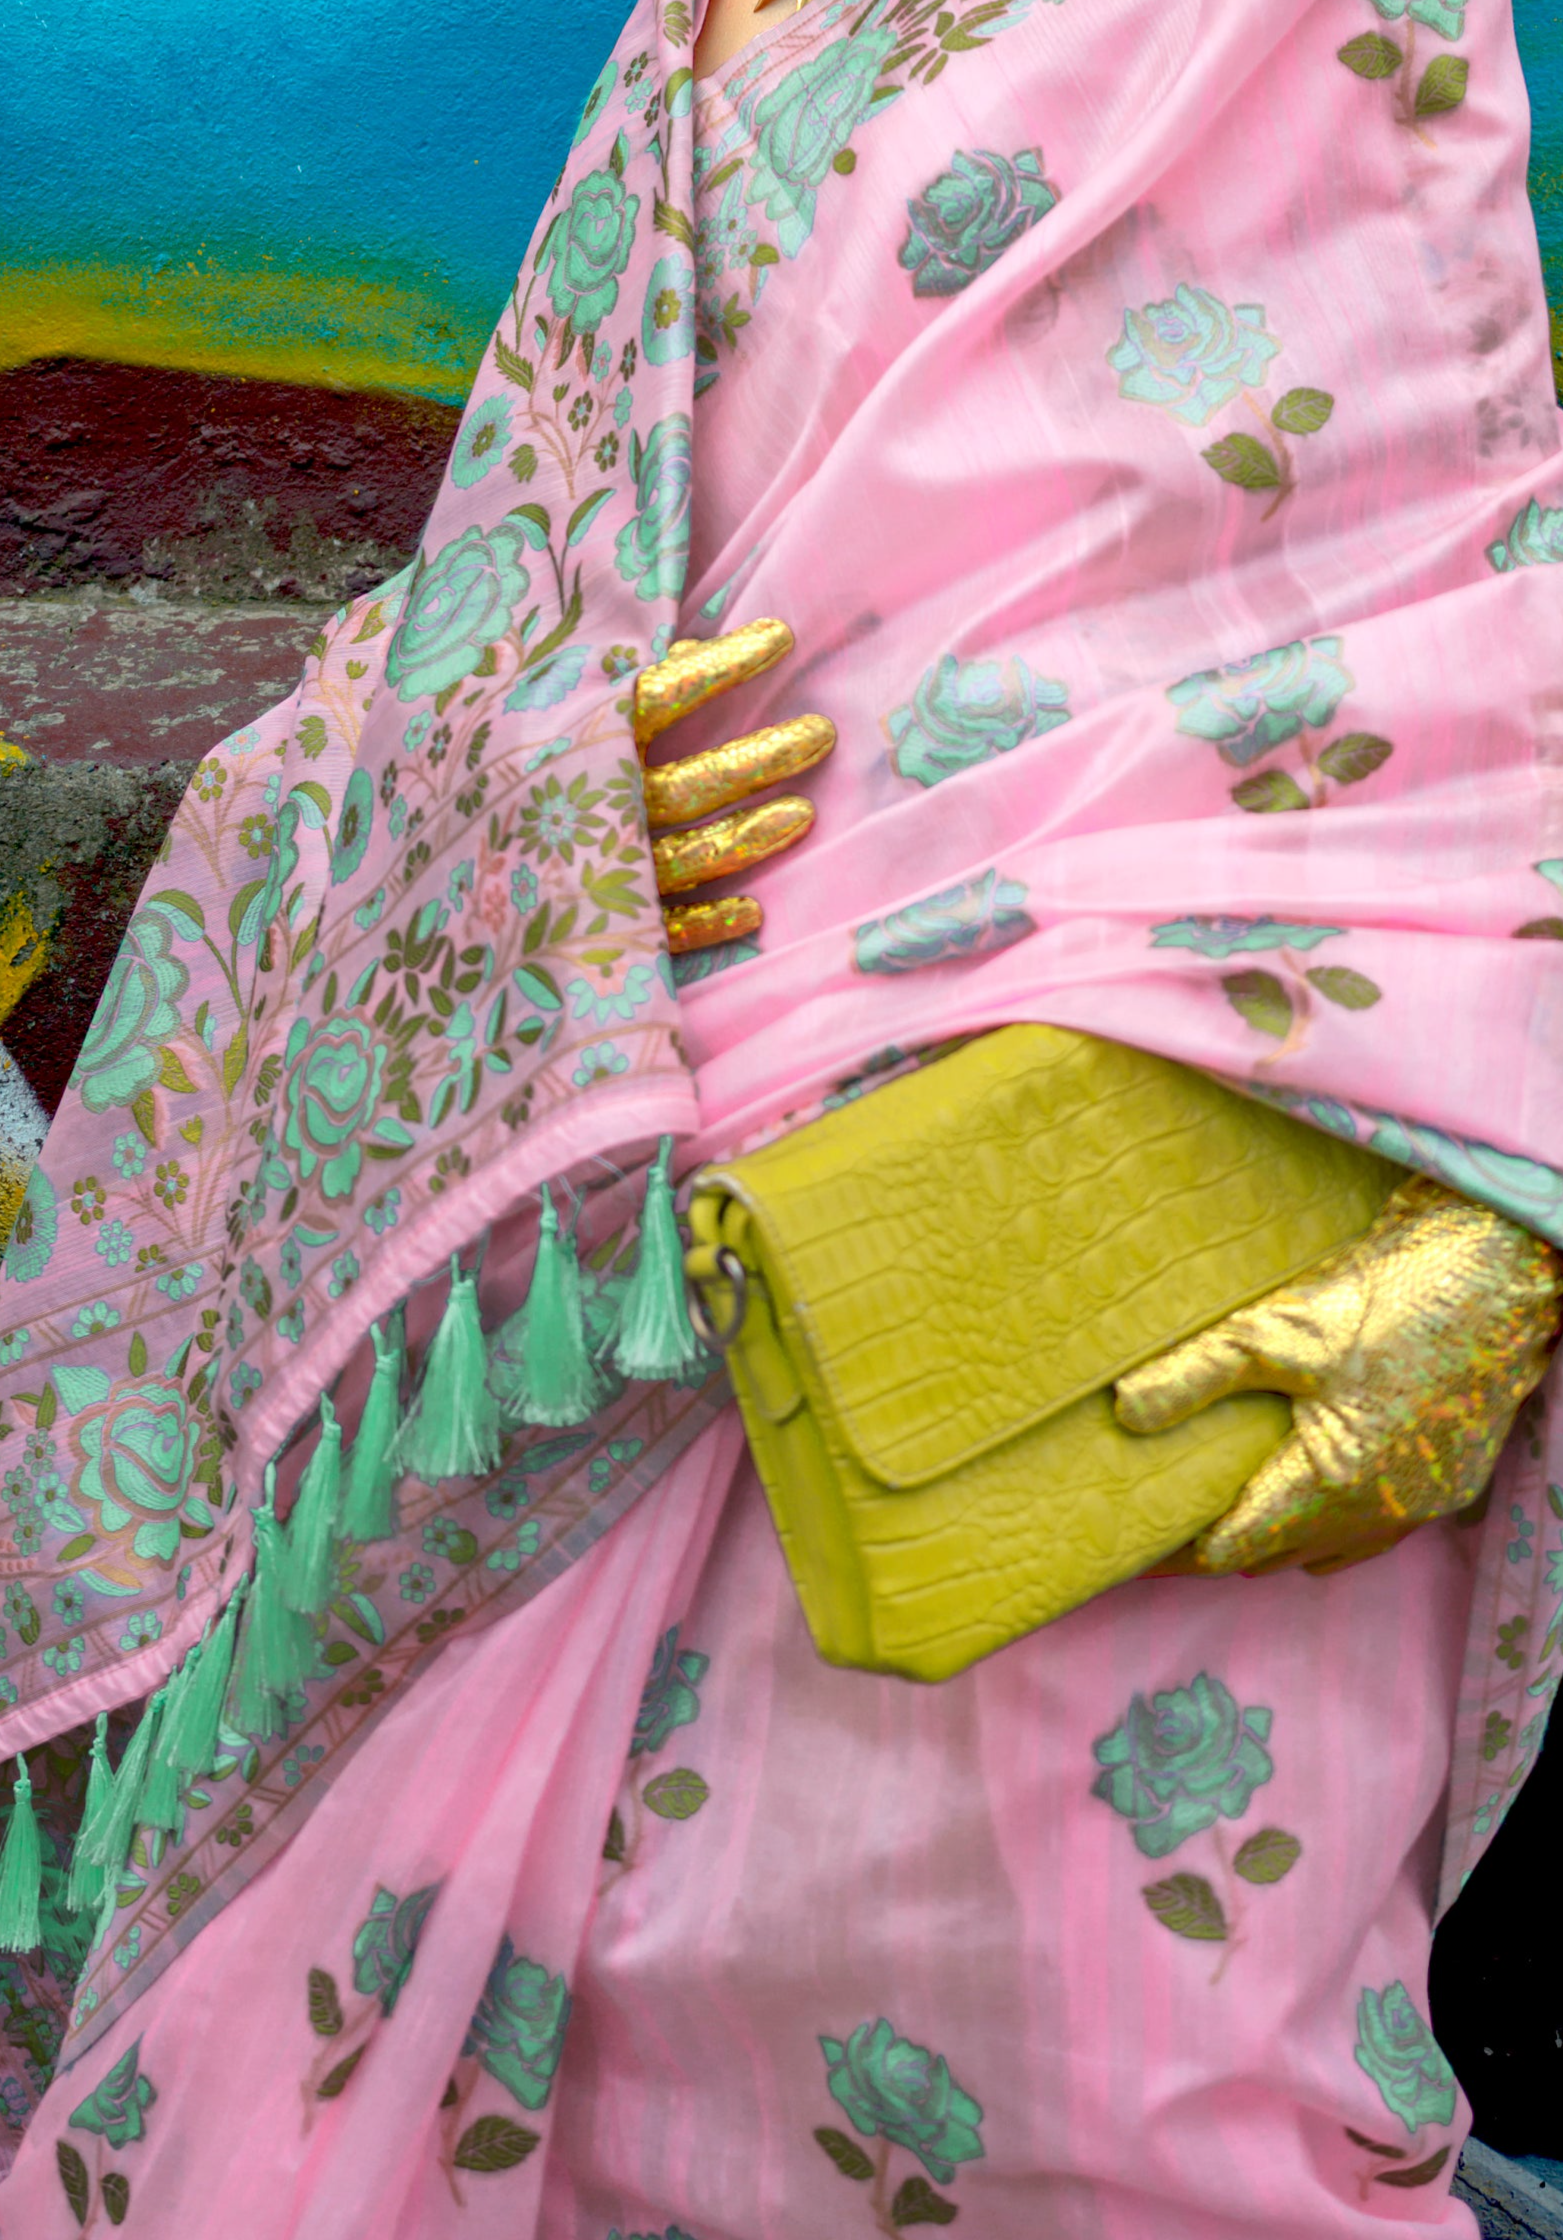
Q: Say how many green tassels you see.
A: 11